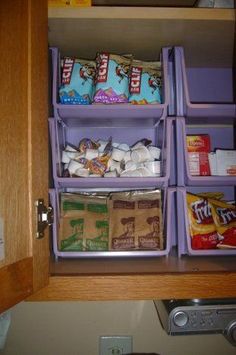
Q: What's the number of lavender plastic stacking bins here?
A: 6